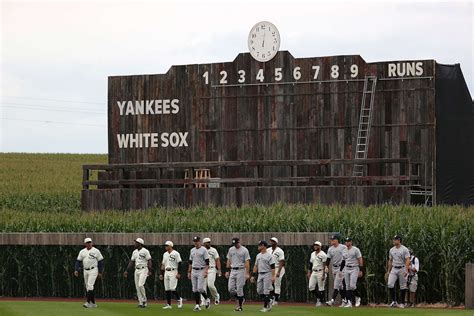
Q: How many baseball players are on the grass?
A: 12